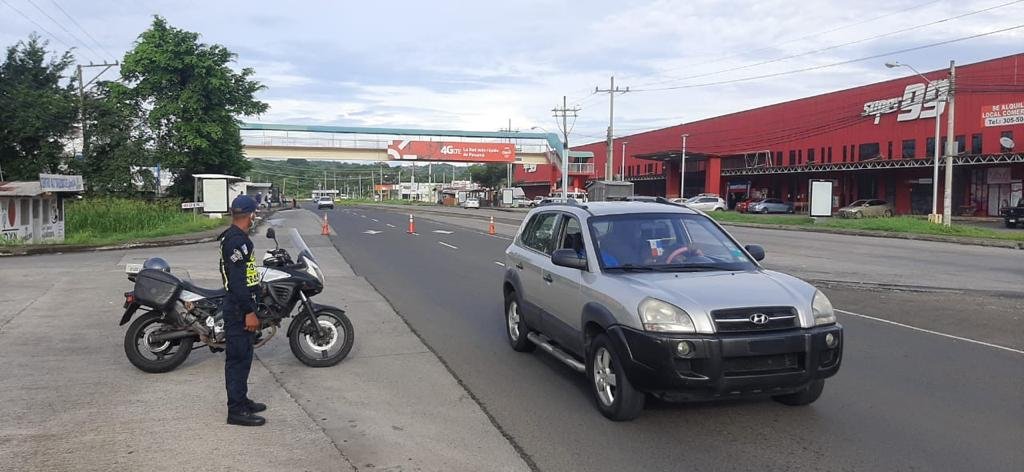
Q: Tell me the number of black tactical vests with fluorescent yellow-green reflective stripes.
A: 1